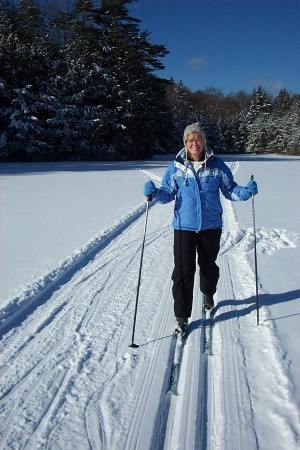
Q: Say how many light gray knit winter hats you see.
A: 1